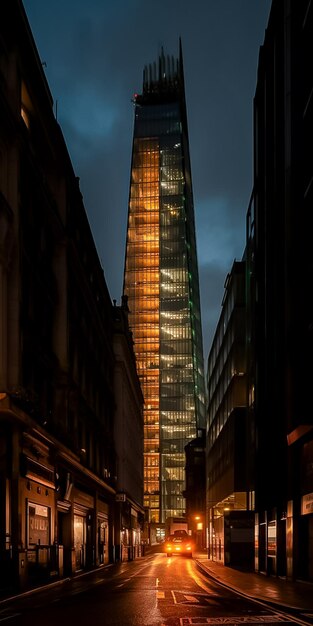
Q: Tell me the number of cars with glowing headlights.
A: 1